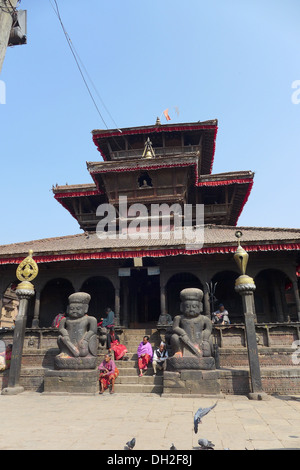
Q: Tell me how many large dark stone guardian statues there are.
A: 2